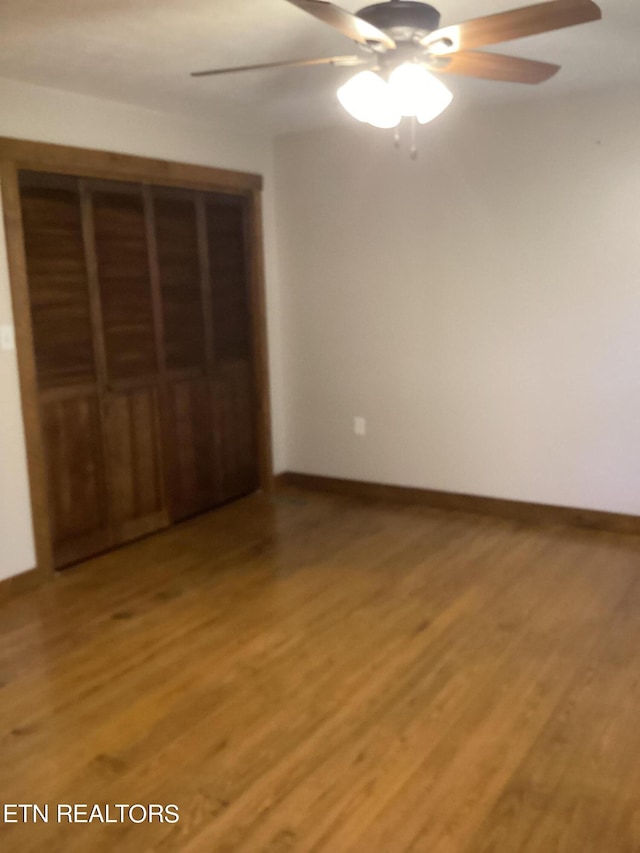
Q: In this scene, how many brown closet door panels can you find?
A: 4